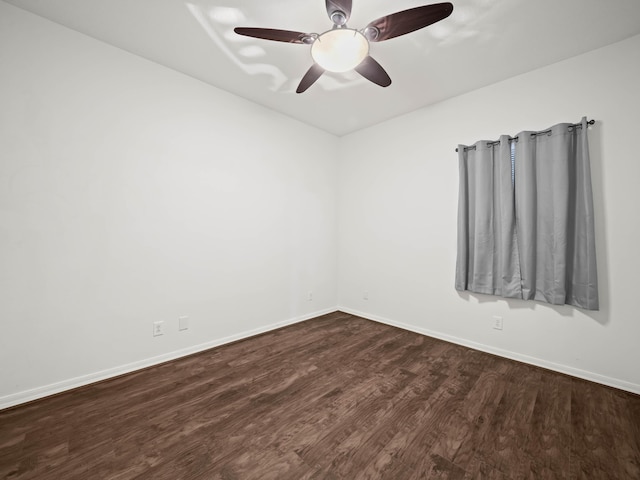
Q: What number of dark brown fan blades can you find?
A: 5